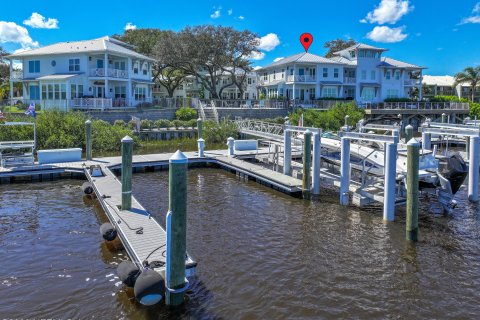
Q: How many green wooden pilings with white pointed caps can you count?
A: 7